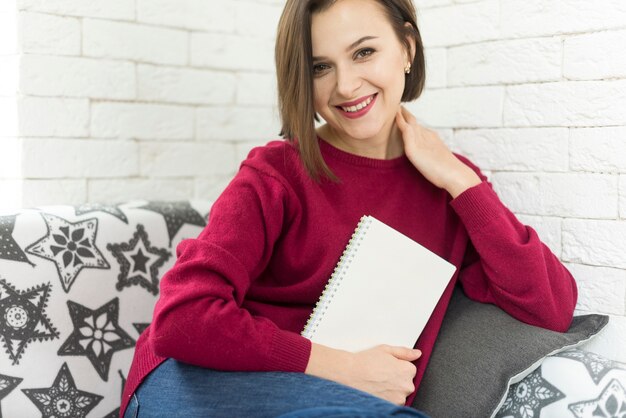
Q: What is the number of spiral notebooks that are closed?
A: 1